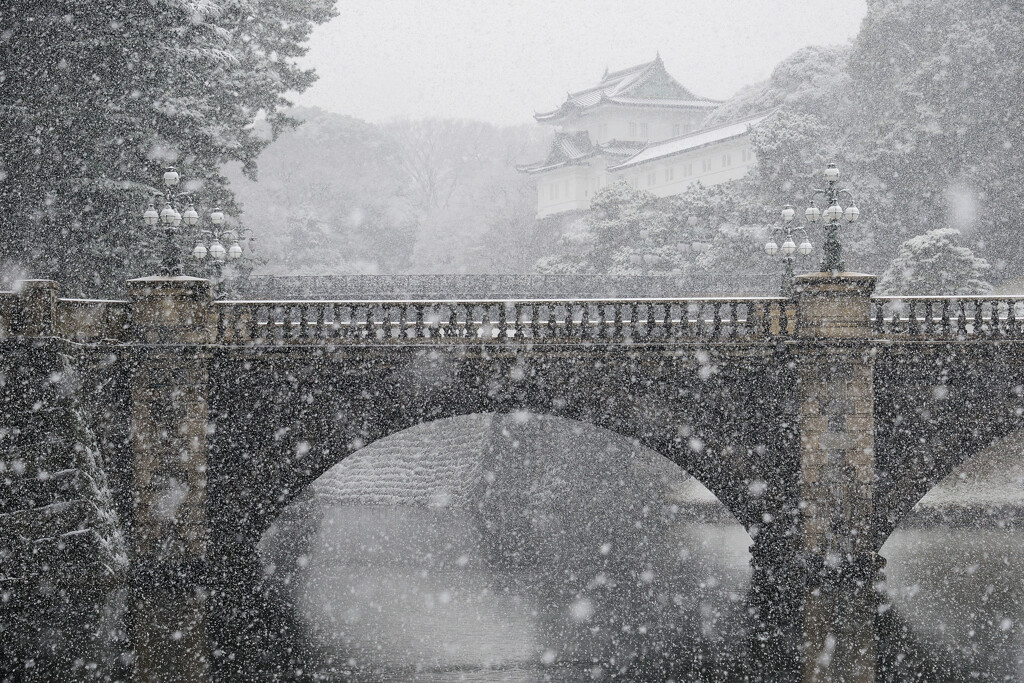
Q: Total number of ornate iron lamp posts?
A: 4